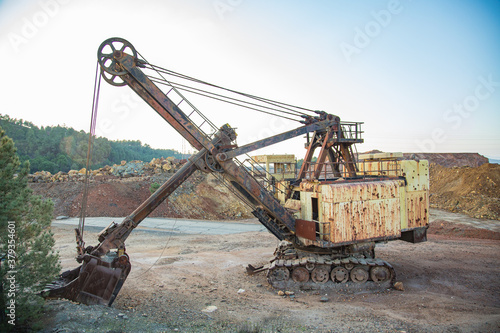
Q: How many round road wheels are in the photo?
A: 6